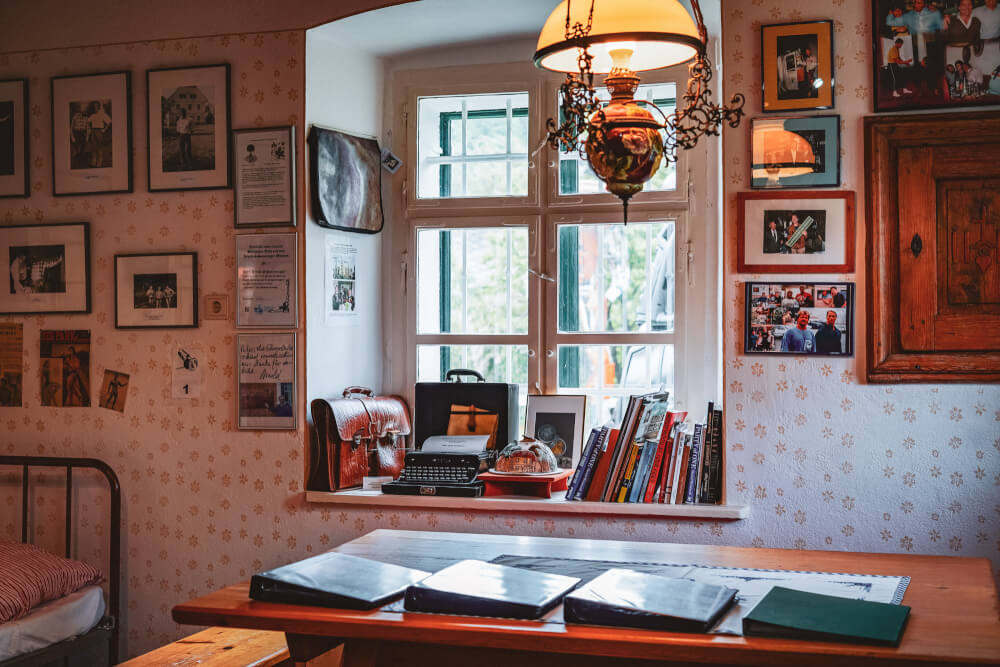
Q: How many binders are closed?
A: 4